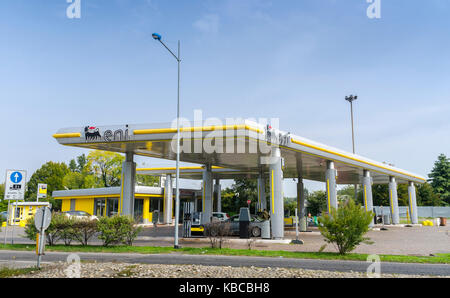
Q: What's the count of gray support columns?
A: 11